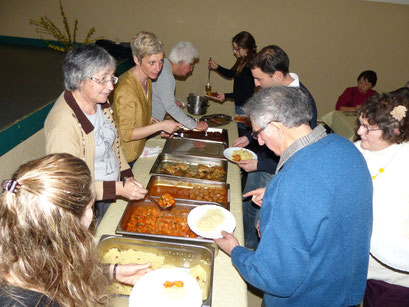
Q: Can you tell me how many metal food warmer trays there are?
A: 6